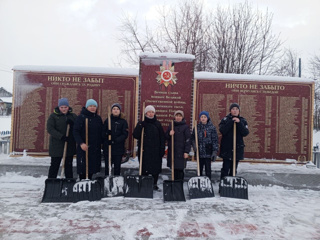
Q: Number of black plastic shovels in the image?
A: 7